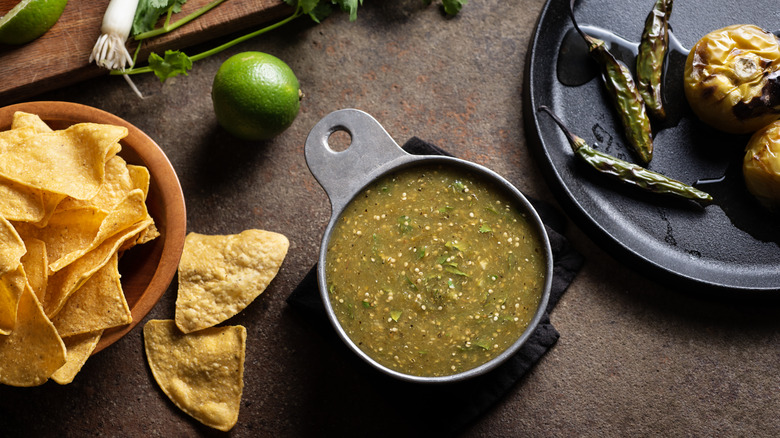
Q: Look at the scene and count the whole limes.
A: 1